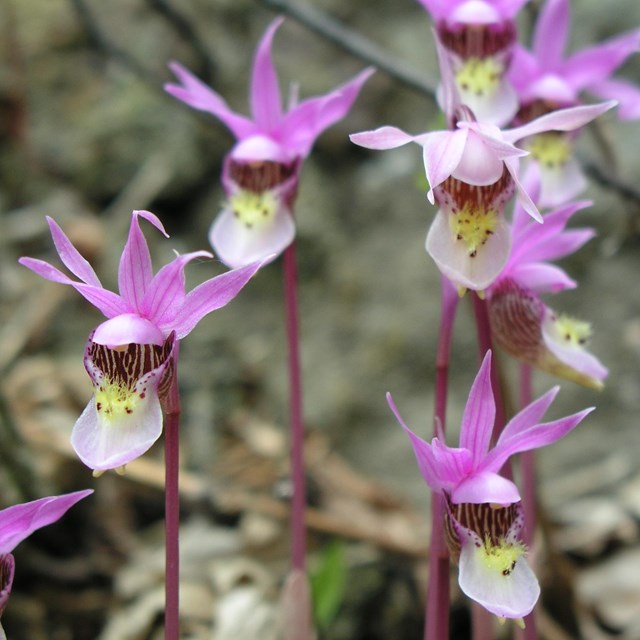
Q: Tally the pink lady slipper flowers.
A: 8